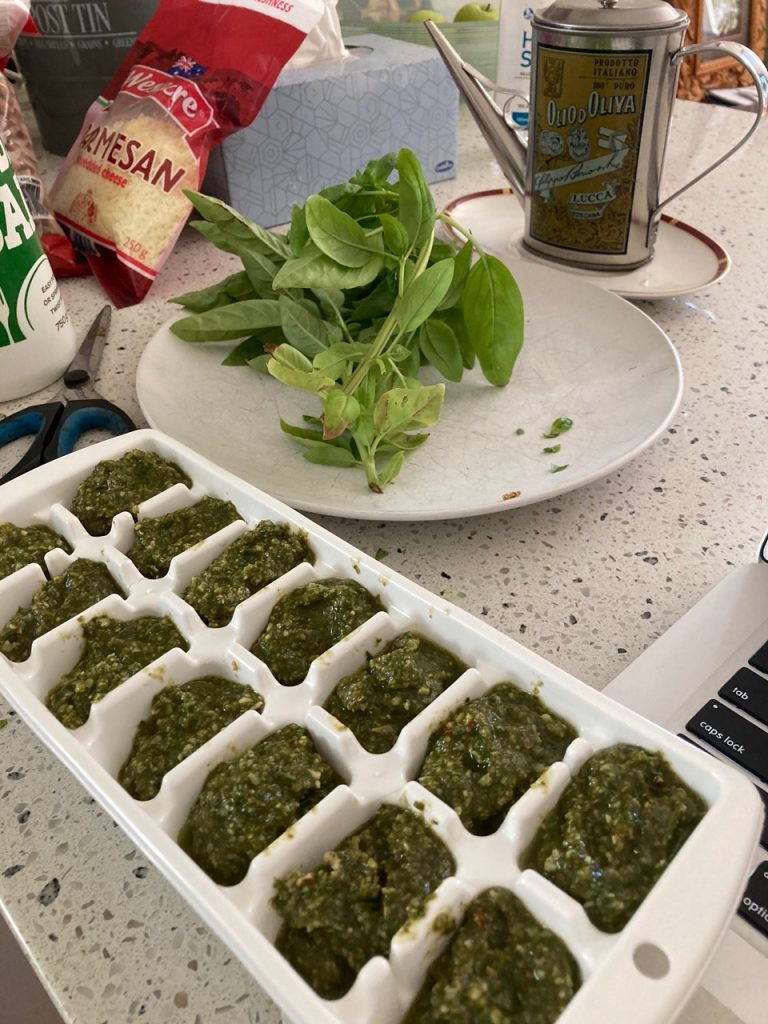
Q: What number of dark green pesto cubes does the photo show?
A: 14